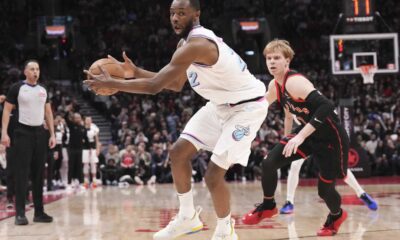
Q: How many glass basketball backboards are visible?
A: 1